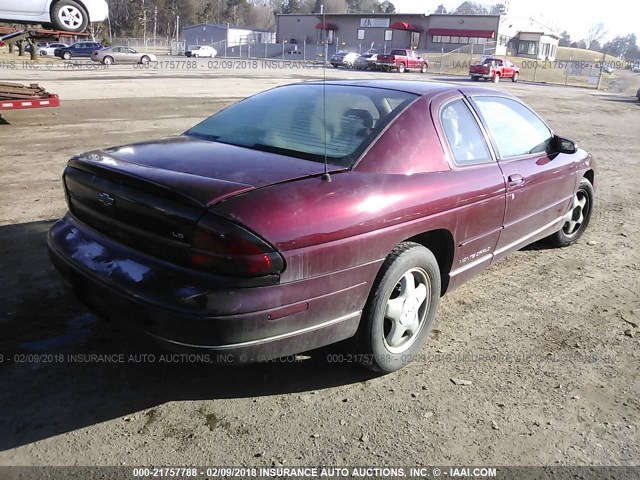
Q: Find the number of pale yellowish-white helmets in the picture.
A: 0